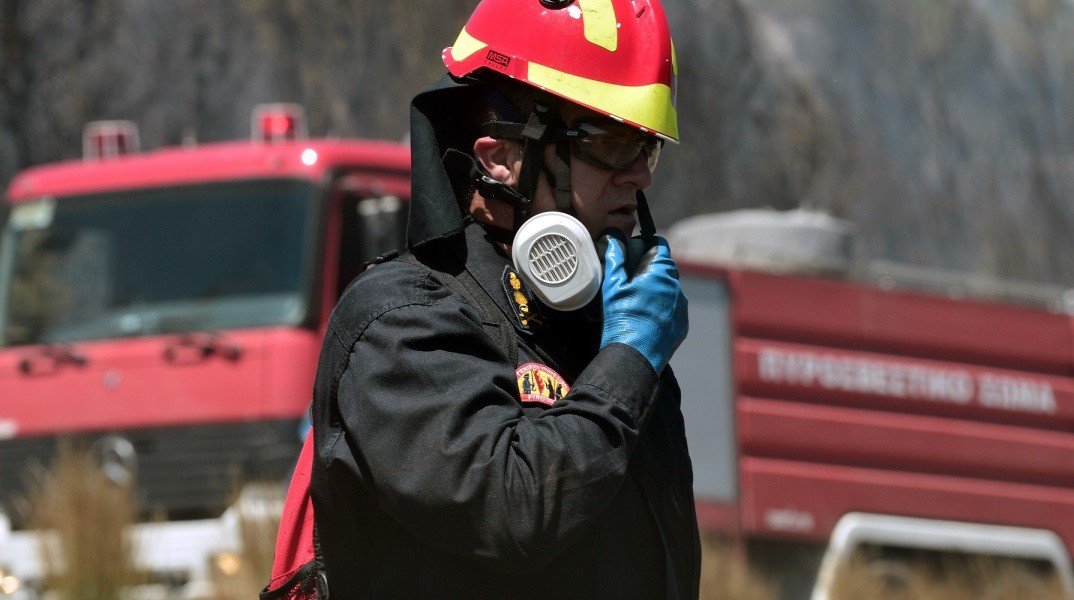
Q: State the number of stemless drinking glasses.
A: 0